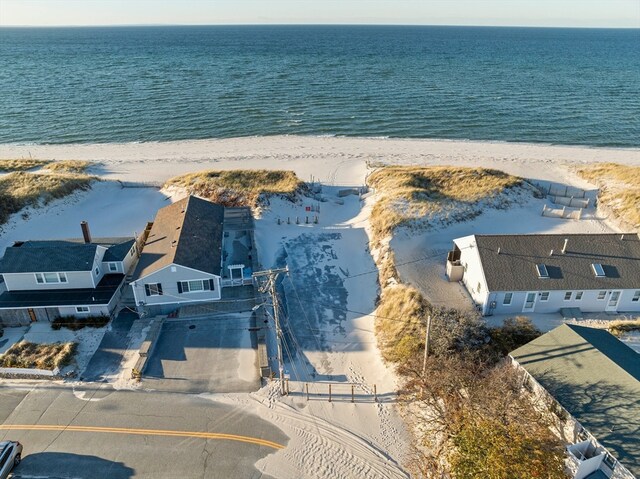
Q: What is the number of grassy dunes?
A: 4